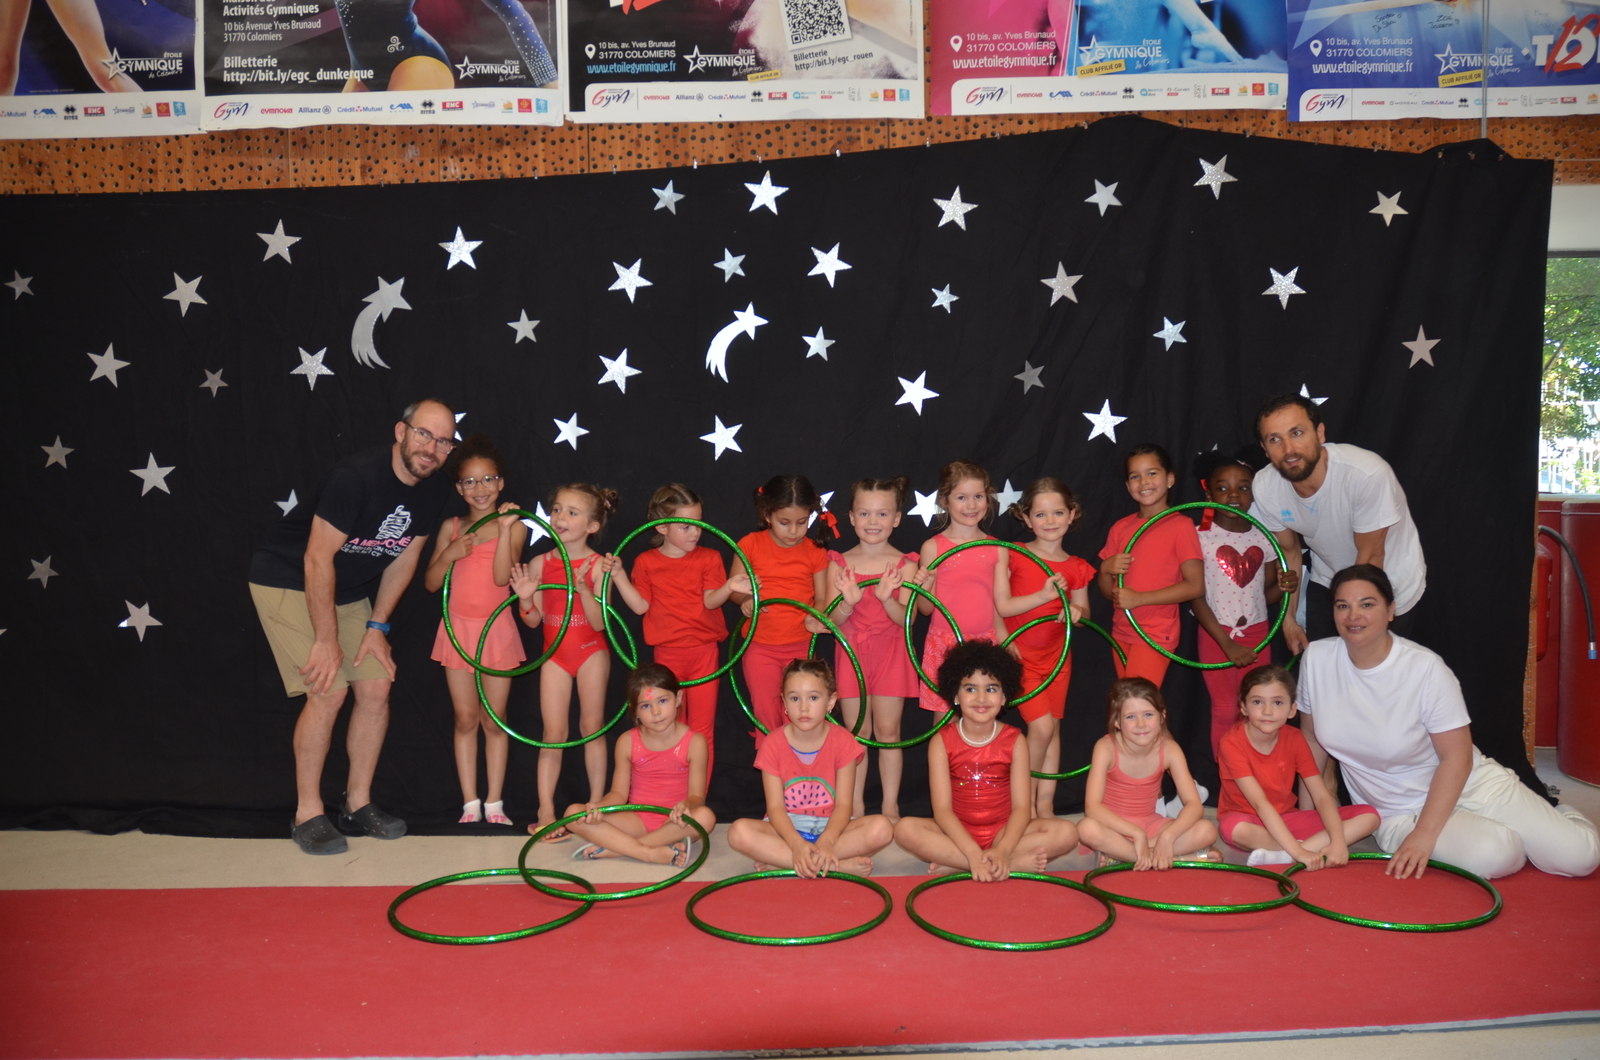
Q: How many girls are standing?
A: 9